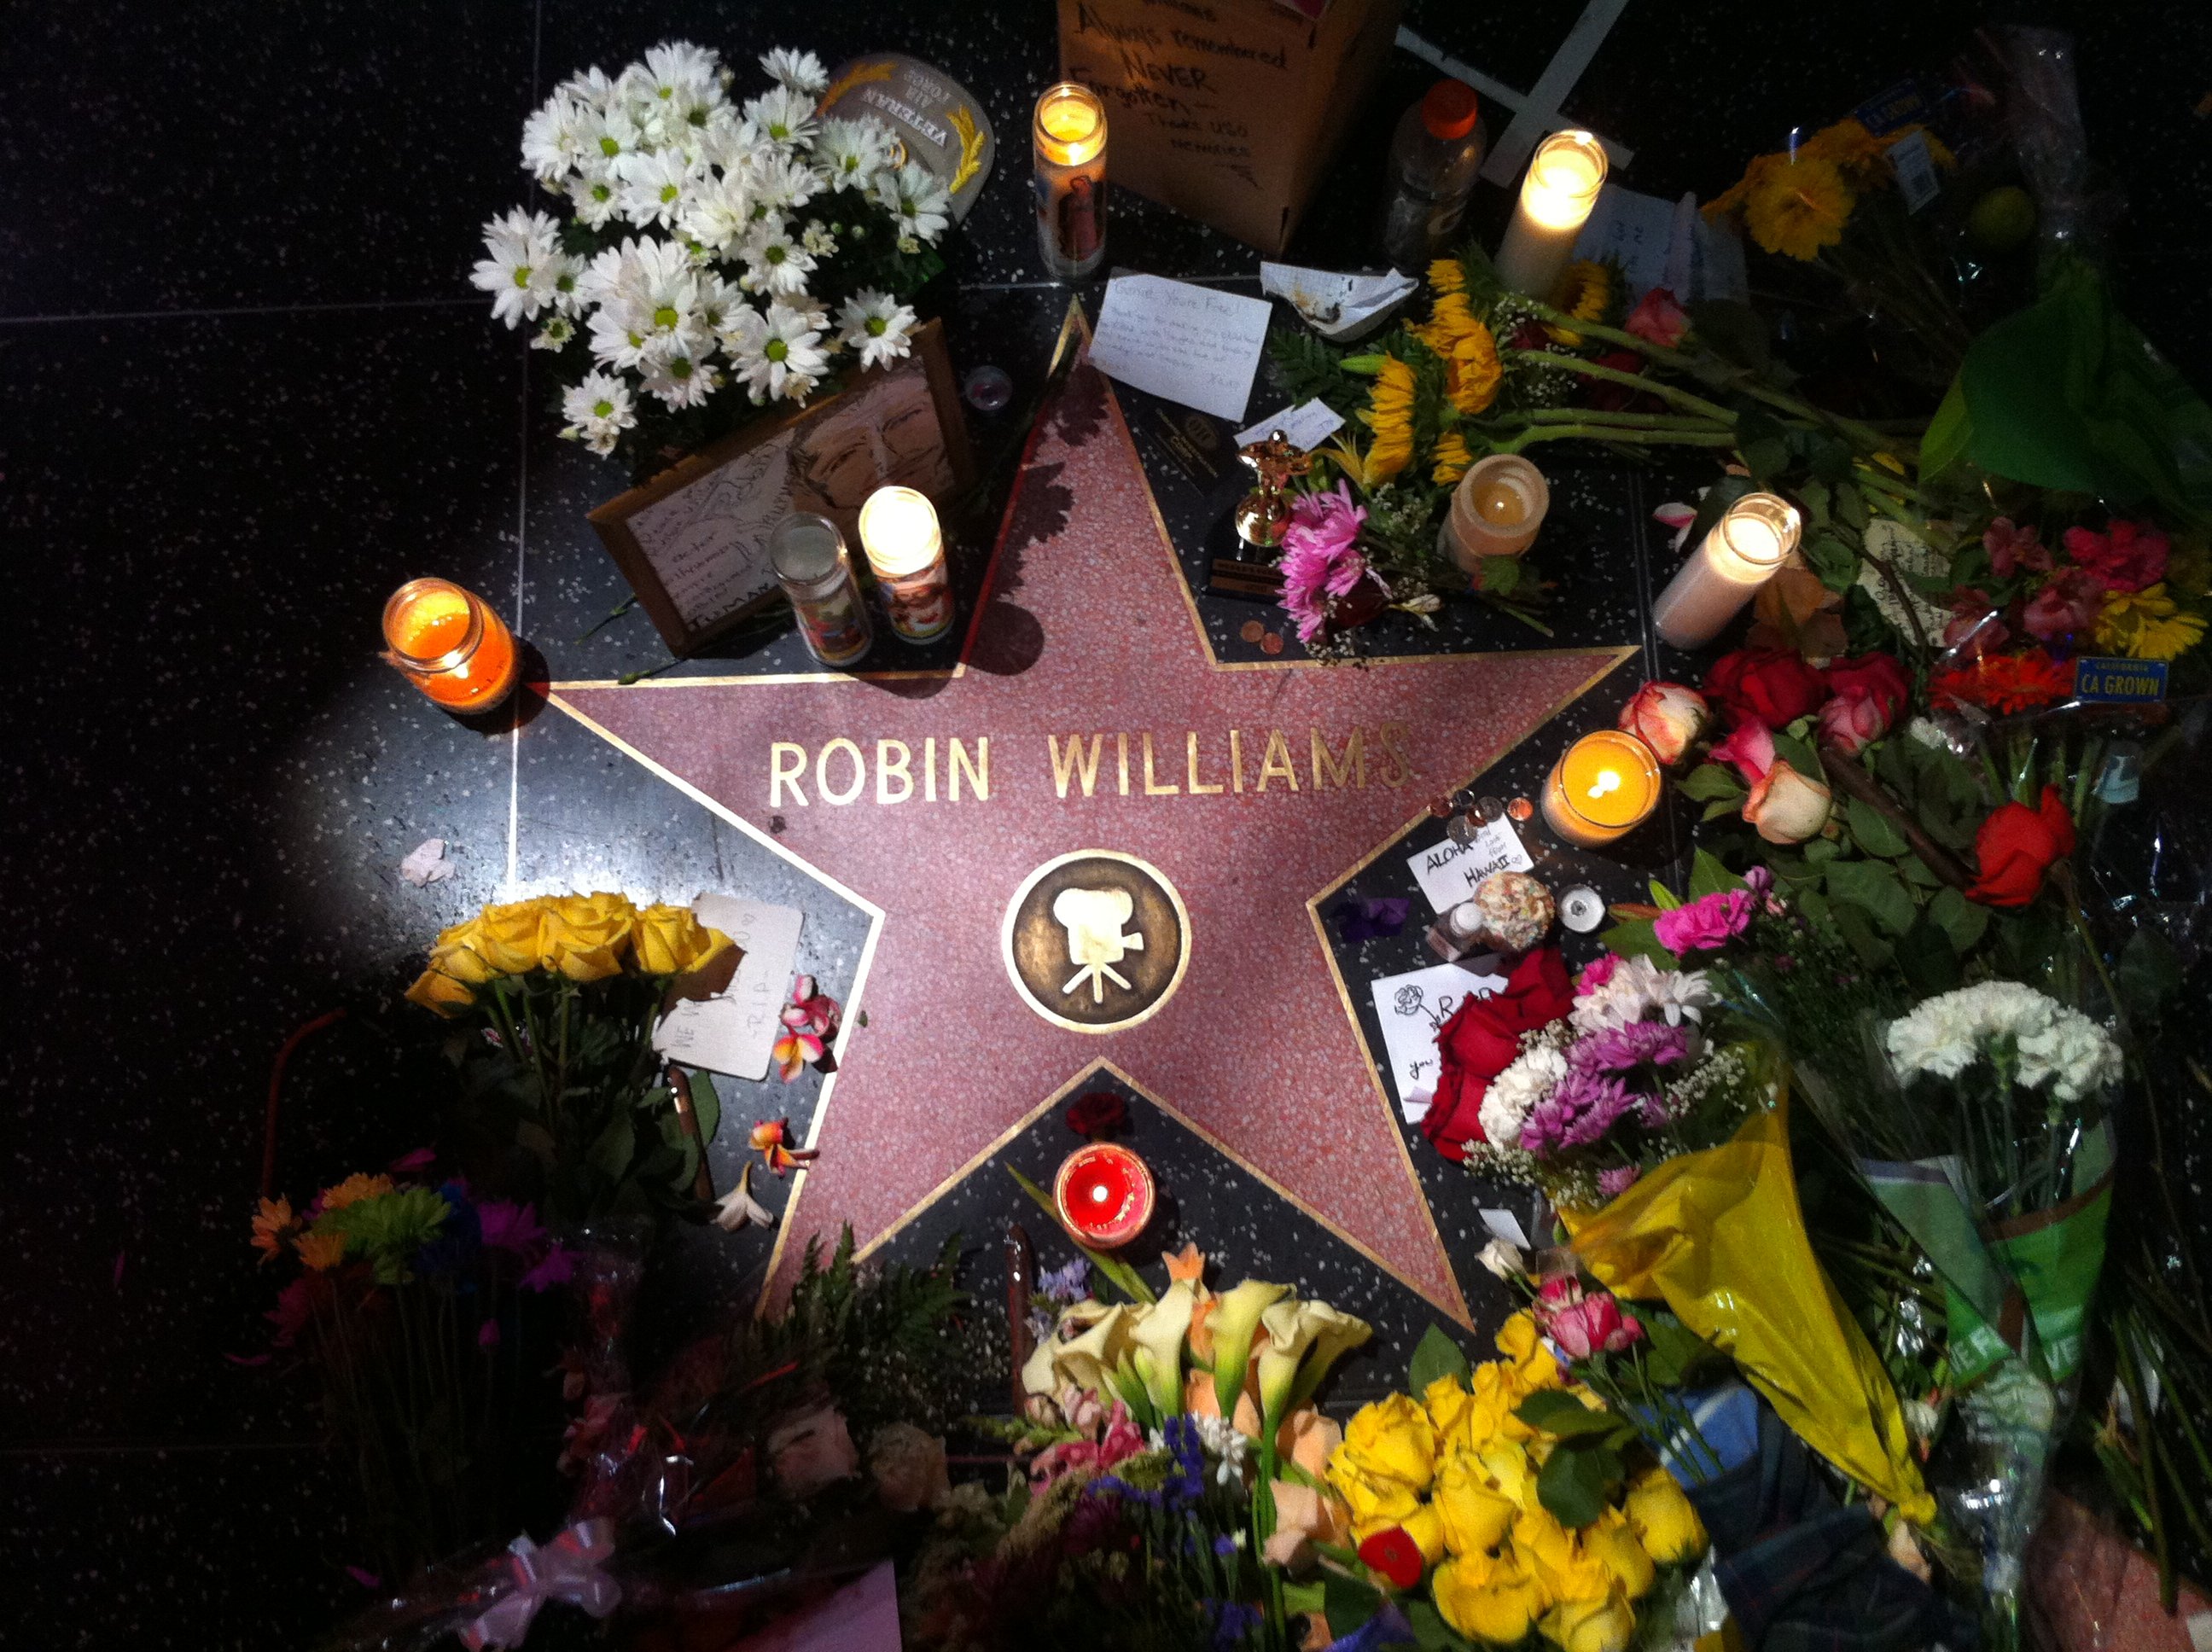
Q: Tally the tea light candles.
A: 1